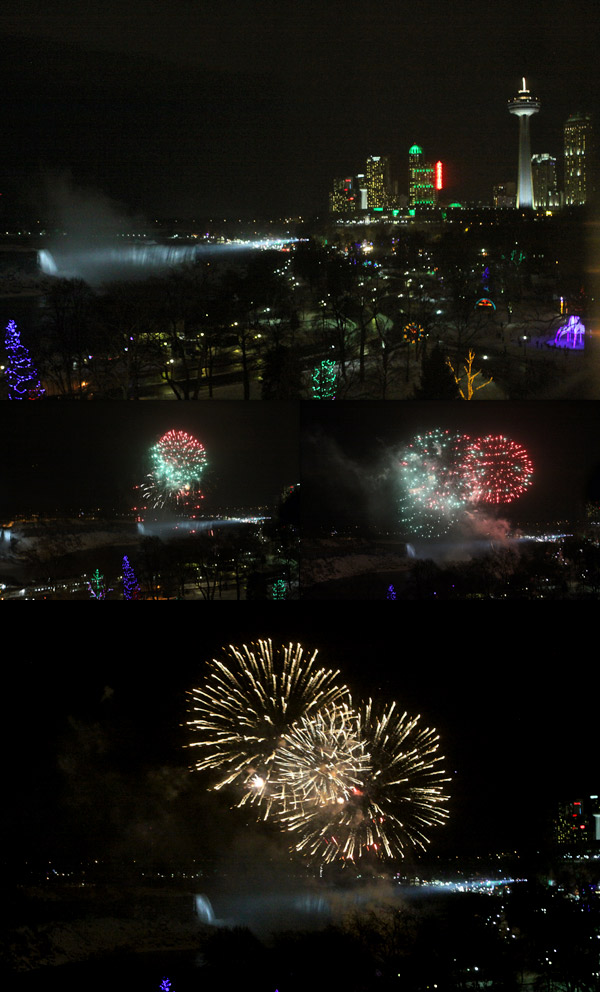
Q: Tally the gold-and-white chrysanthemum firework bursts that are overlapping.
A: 3